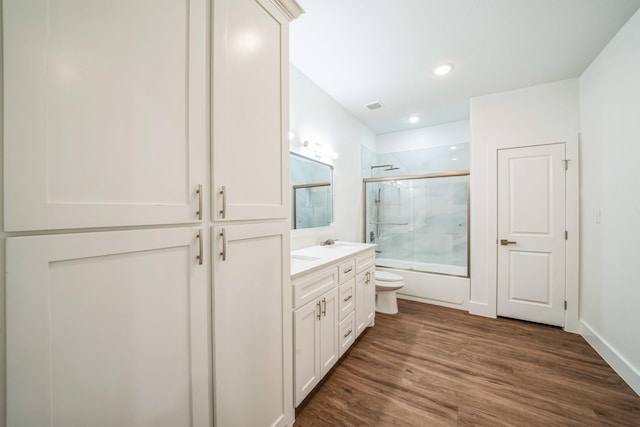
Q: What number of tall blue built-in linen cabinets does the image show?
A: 0